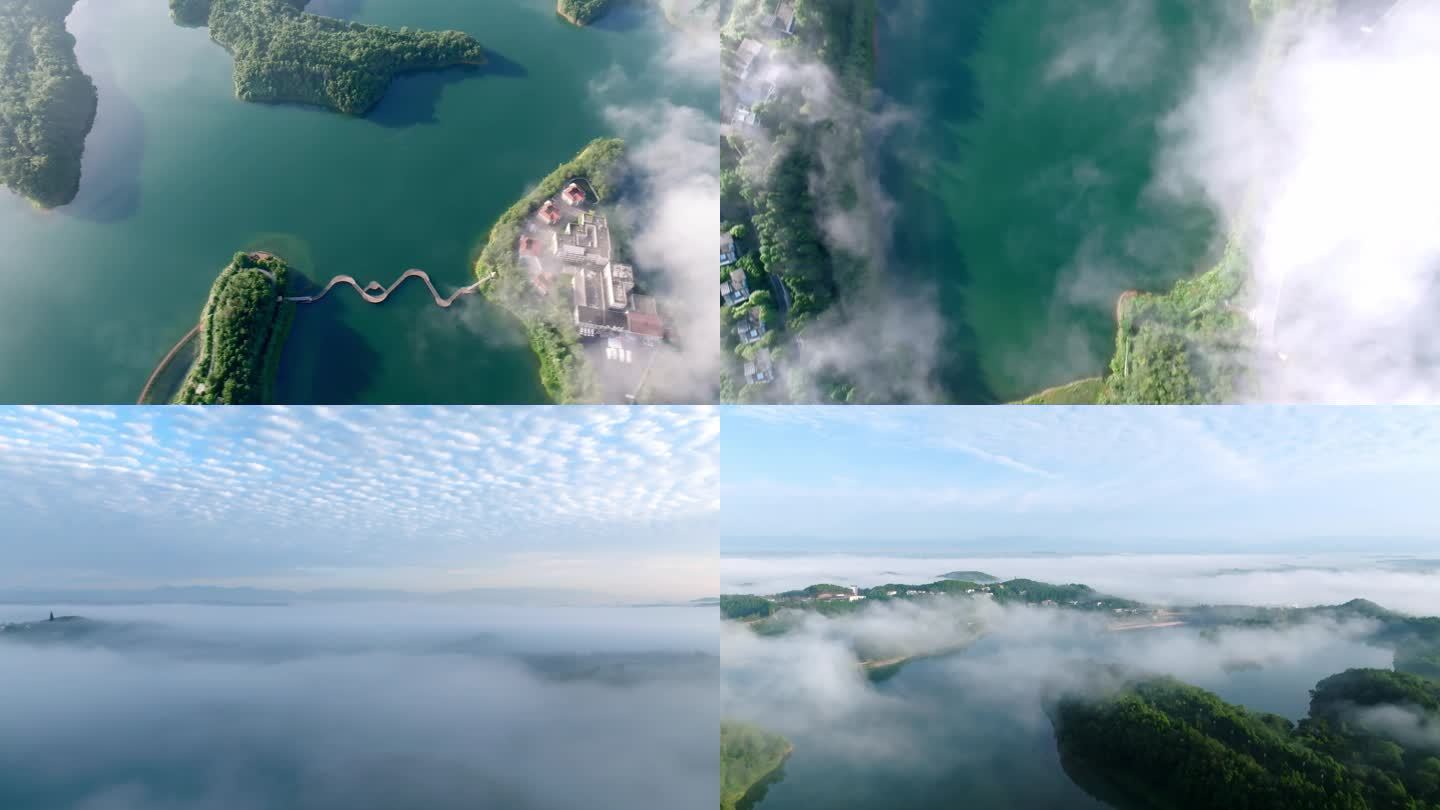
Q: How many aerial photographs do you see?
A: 4